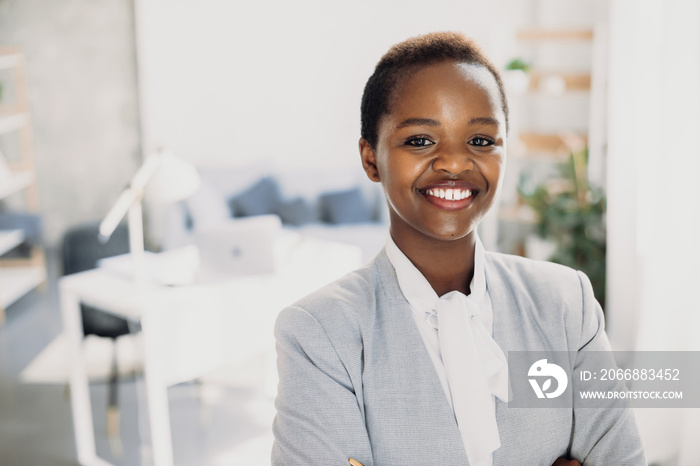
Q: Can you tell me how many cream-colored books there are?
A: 0